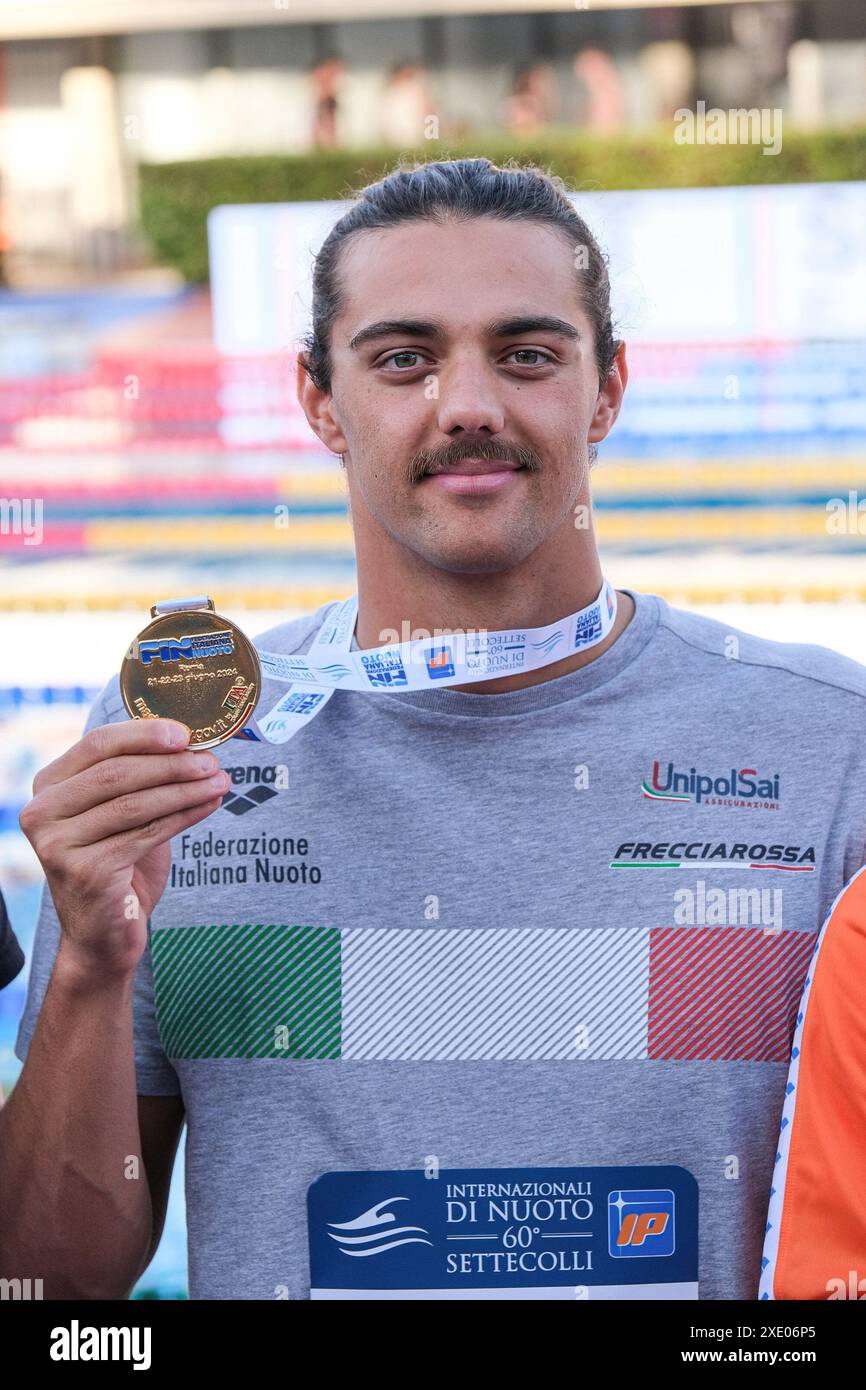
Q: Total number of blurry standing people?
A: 4